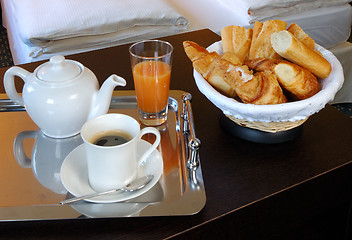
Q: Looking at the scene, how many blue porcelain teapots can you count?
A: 0